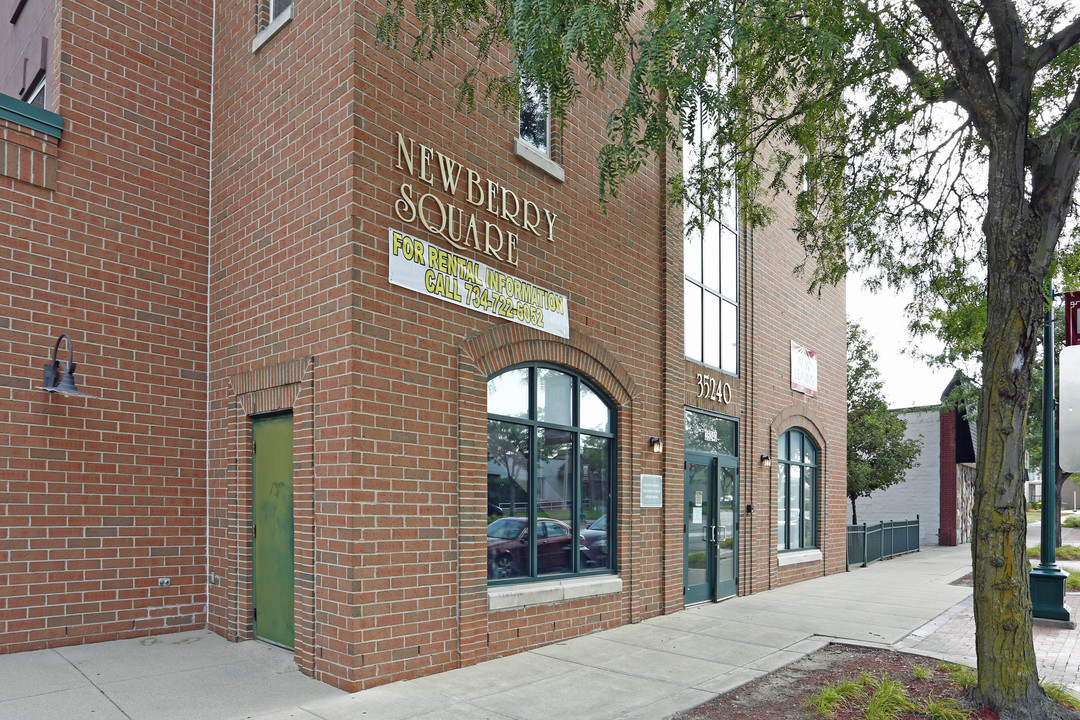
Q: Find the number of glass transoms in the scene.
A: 1